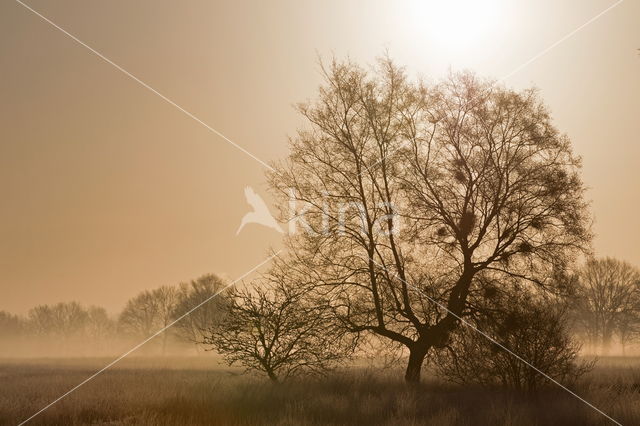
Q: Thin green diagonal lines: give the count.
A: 0